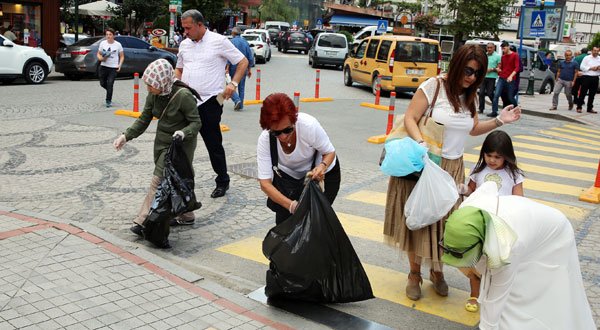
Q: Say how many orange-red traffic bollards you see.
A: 7